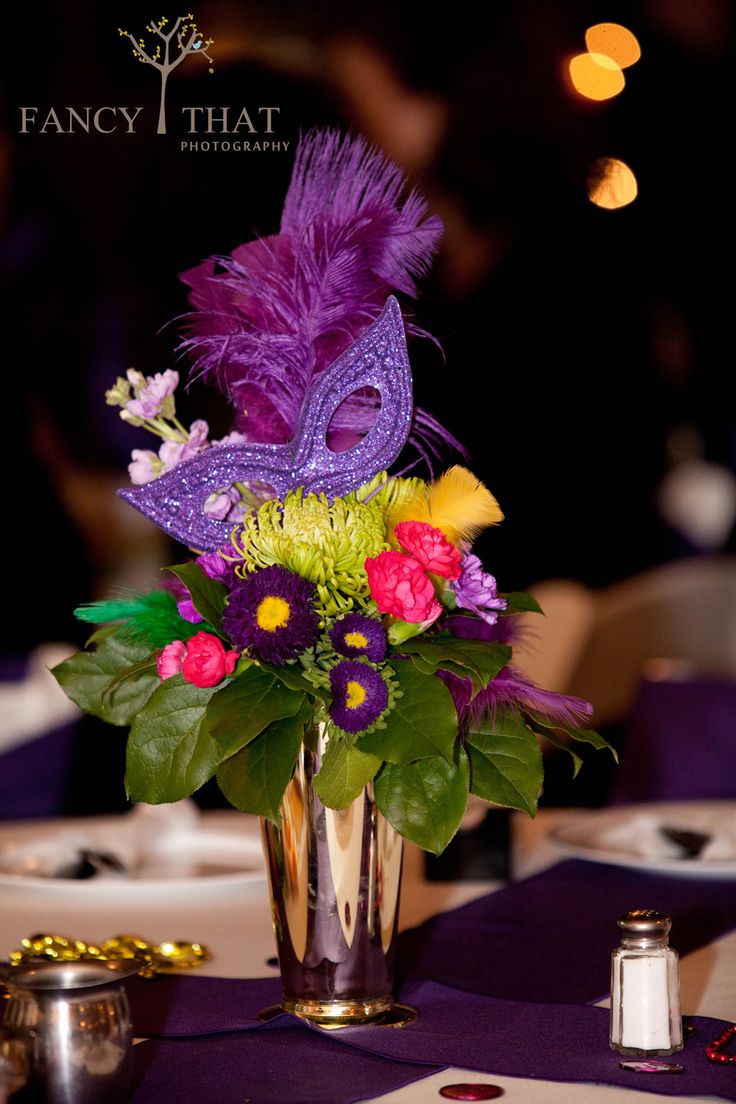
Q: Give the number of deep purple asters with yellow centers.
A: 3